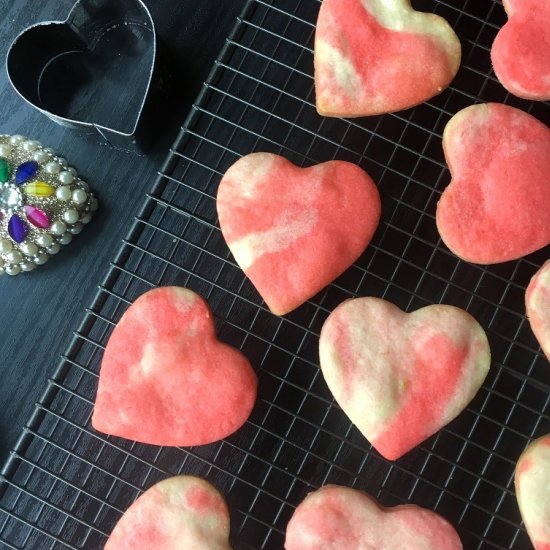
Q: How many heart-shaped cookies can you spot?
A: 10